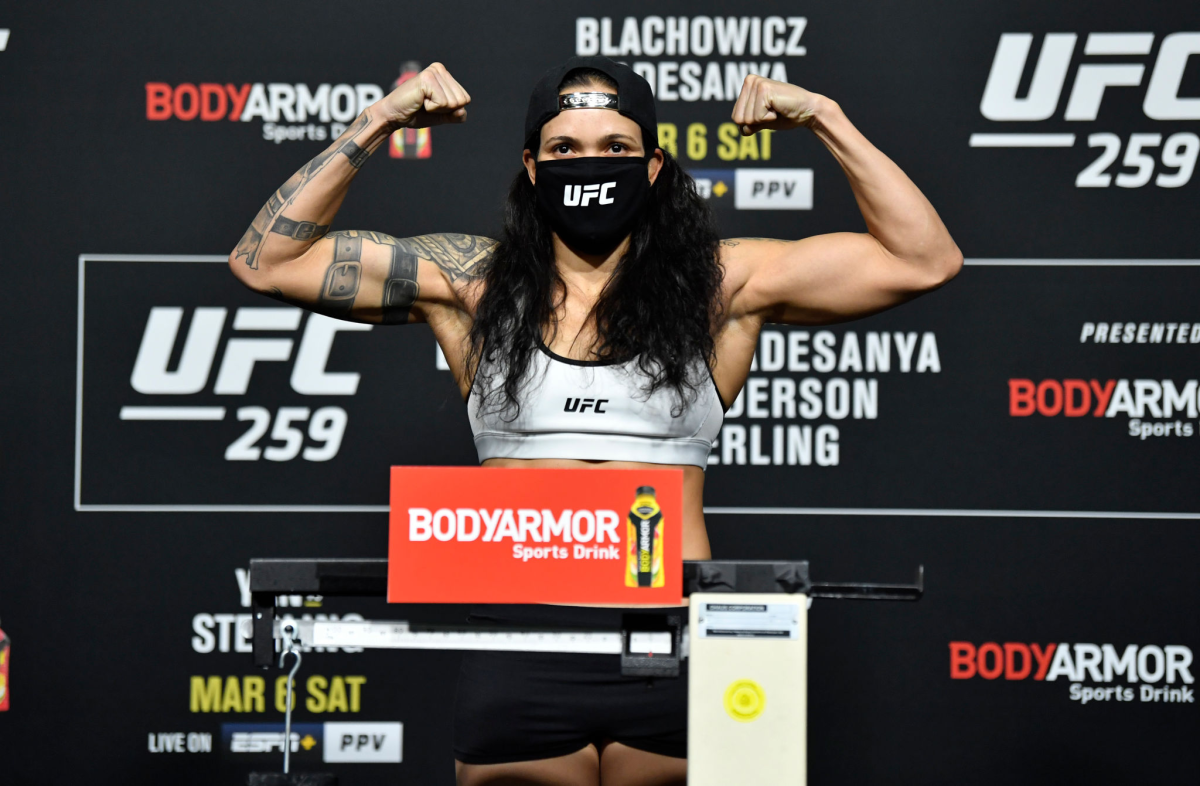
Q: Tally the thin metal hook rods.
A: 1